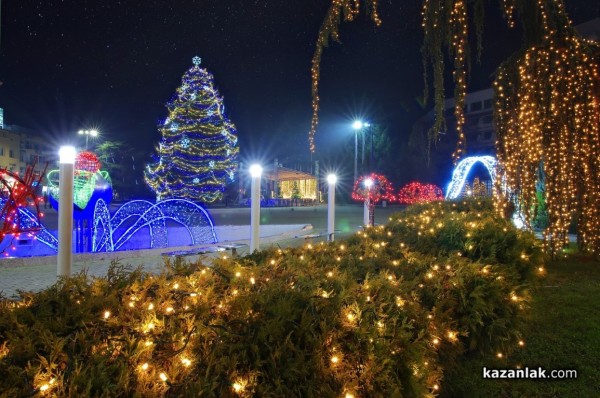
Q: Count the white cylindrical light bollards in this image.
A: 4